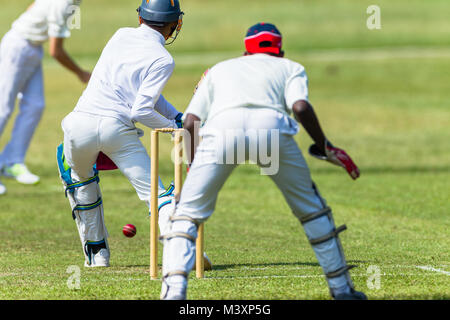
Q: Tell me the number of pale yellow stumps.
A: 3